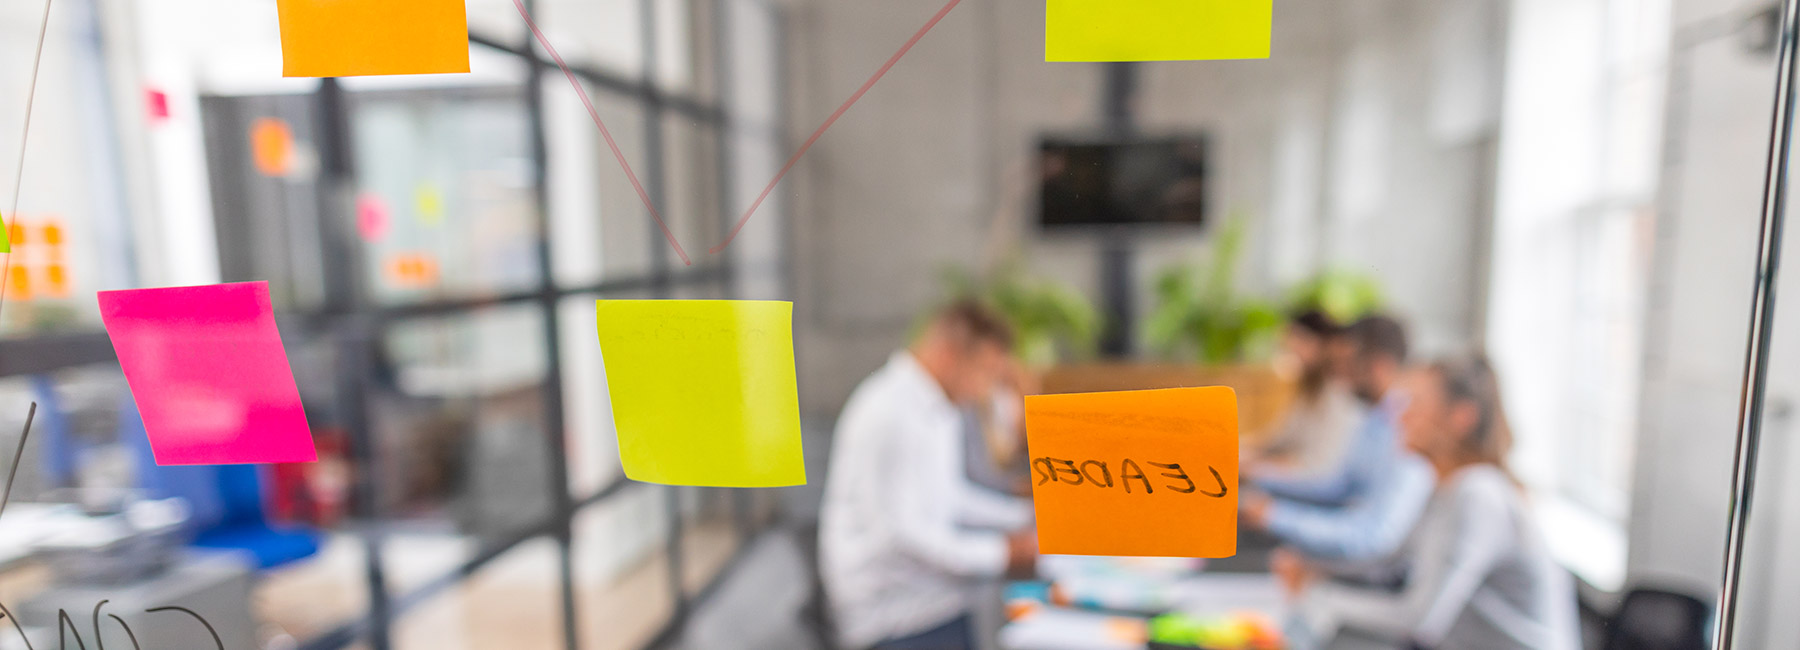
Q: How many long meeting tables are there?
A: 1